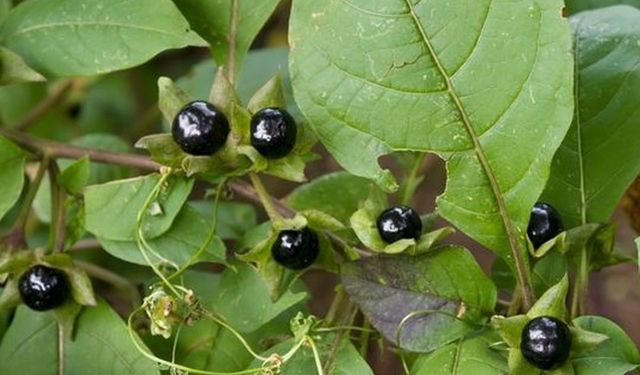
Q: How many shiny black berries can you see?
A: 7